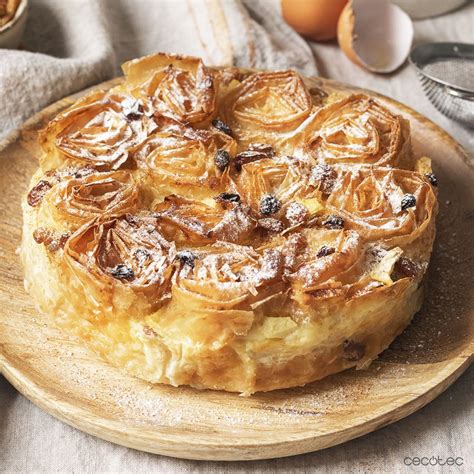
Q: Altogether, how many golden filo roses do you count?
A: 12